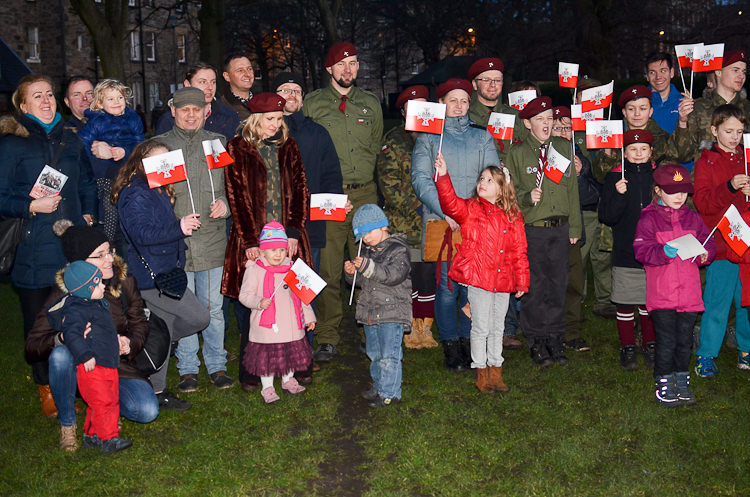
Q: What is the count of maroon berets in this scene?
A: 10